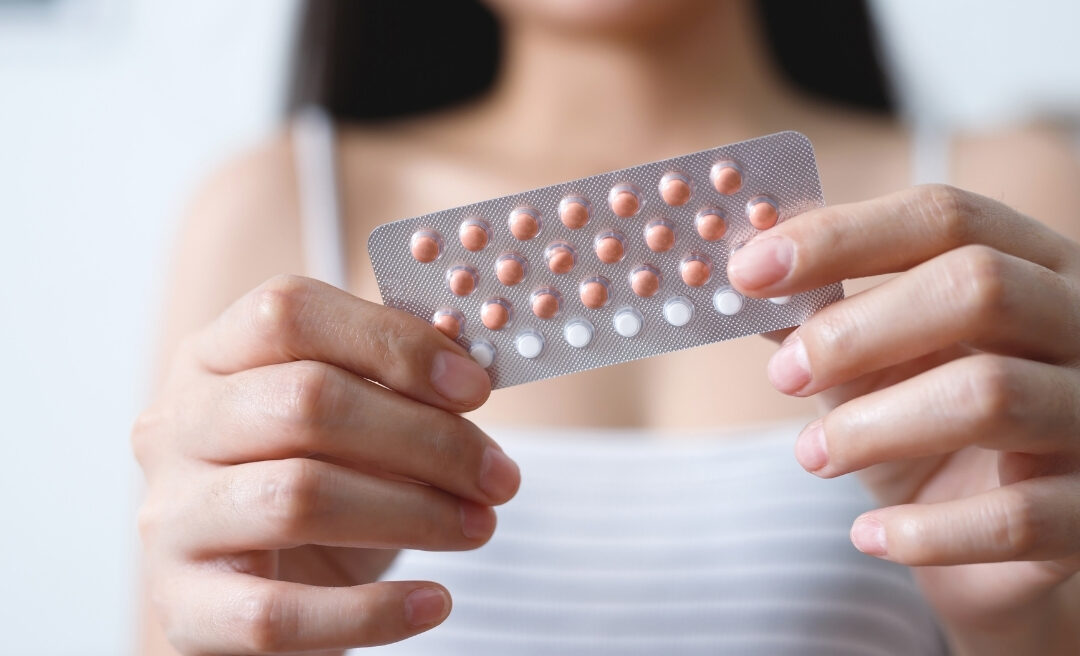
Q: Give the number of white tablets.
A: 7